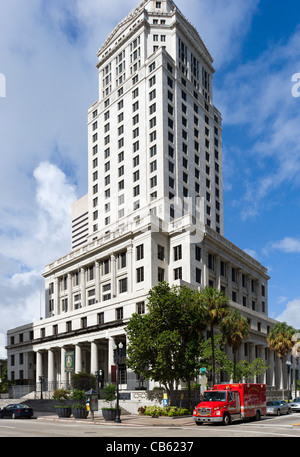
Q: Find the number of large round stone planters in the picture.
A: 3